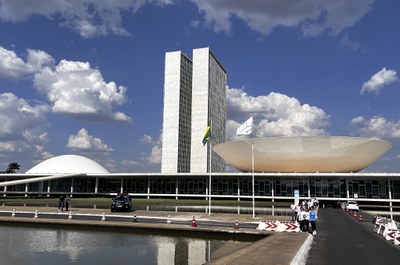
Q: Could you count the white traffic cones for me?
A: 5